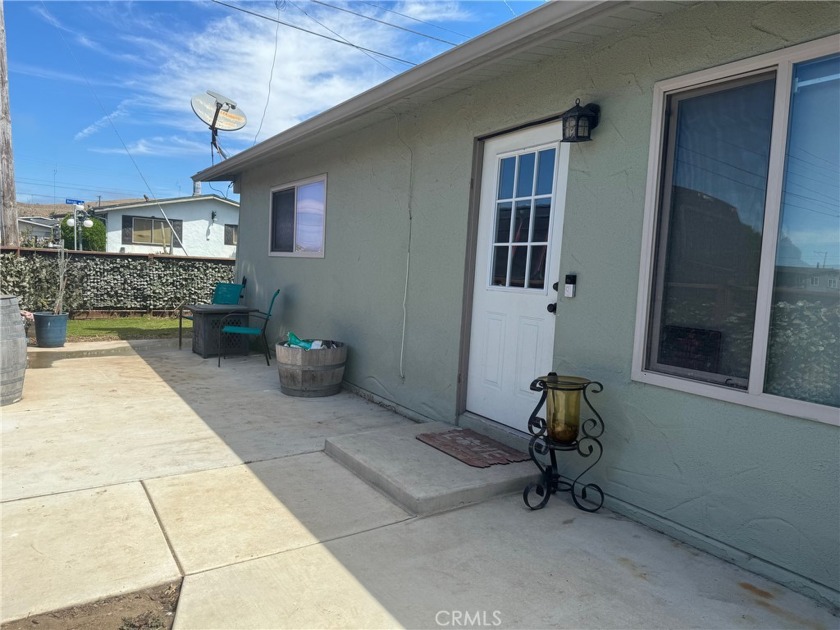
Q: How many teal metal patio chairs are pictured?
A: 2